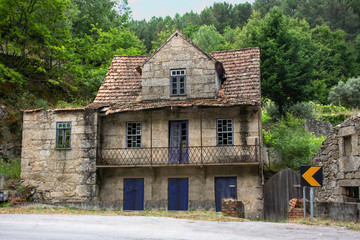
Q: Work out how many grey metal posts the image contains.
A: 2